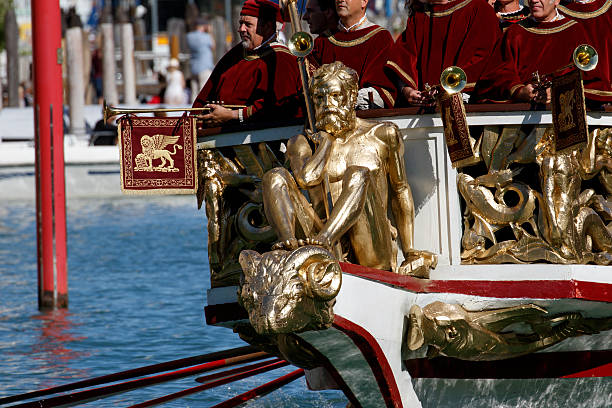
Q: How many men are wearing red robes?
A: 5